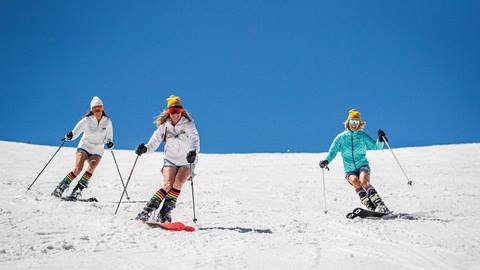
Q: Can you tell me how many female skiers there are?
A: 3